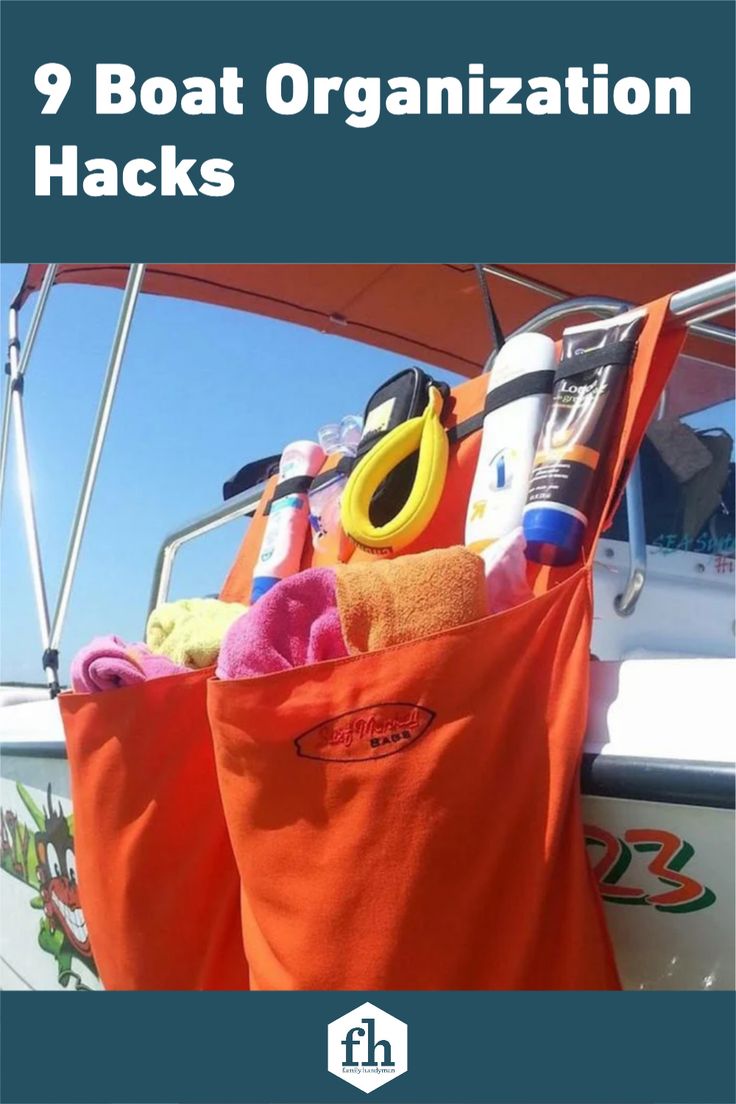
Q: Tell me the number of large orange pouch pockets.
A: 2